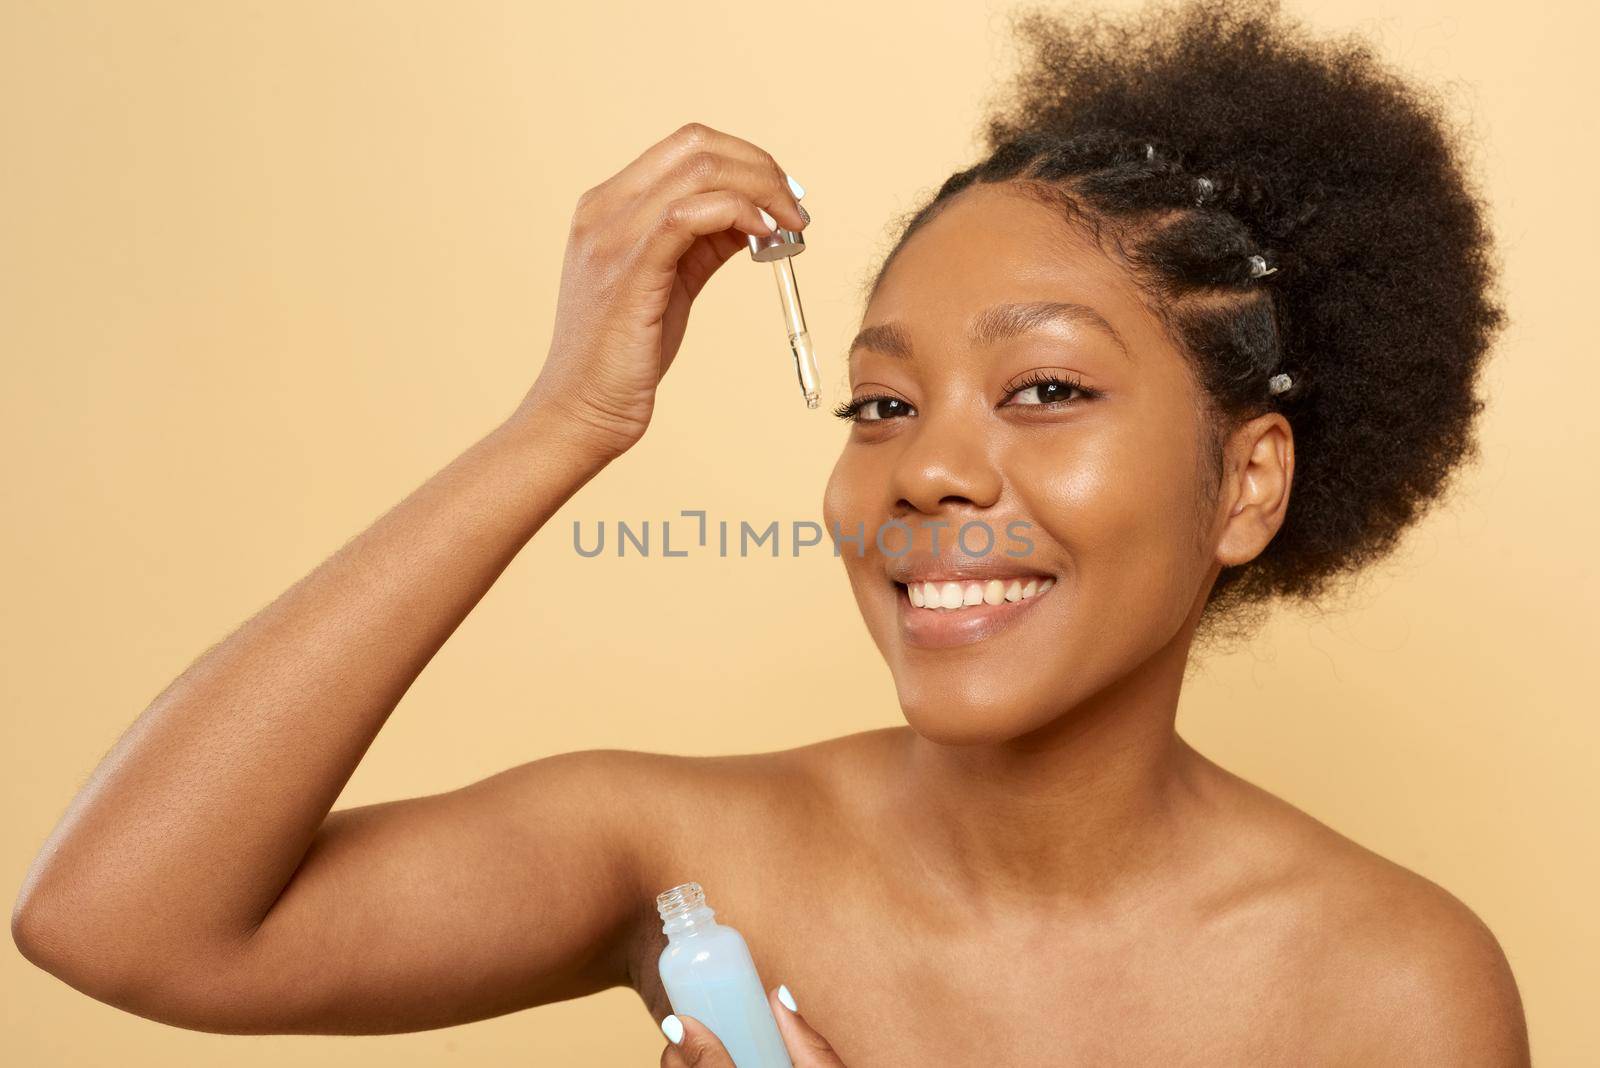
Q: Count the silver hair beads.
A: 4